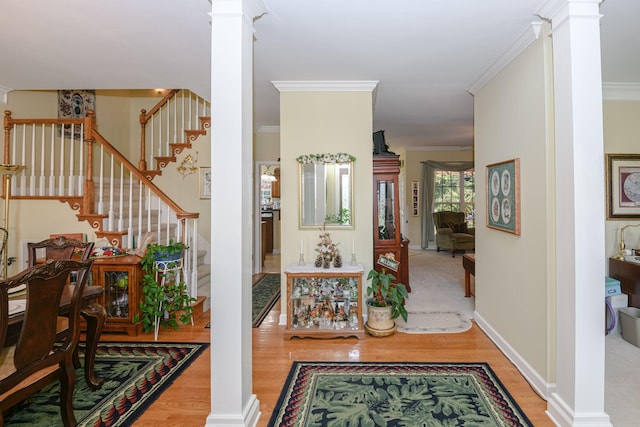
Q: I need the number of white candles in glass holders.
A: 2